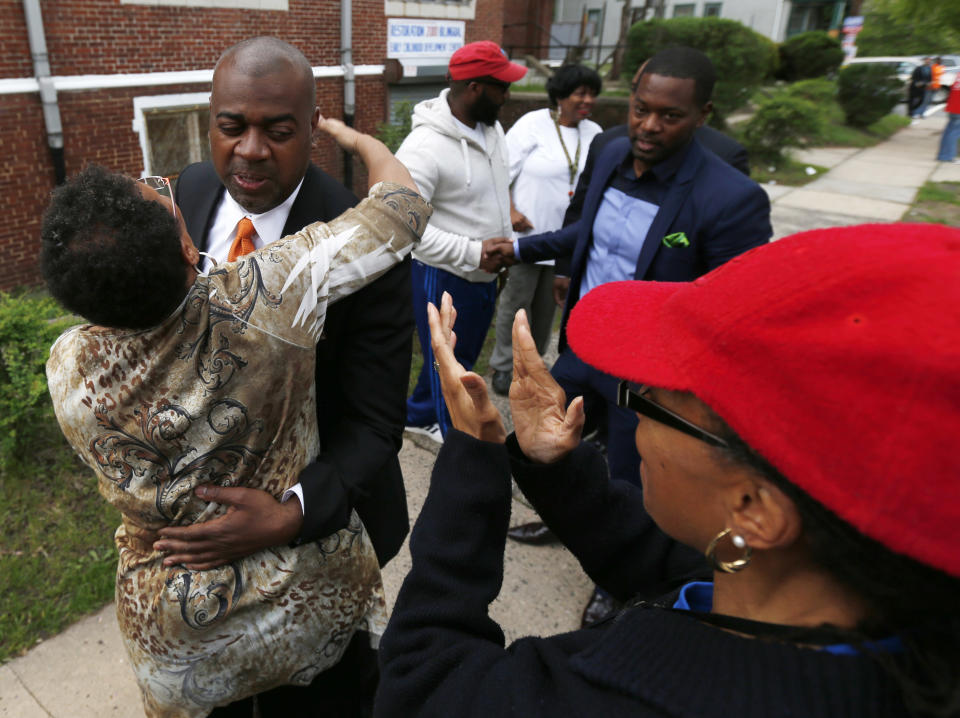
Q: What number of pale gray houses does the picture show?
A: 1